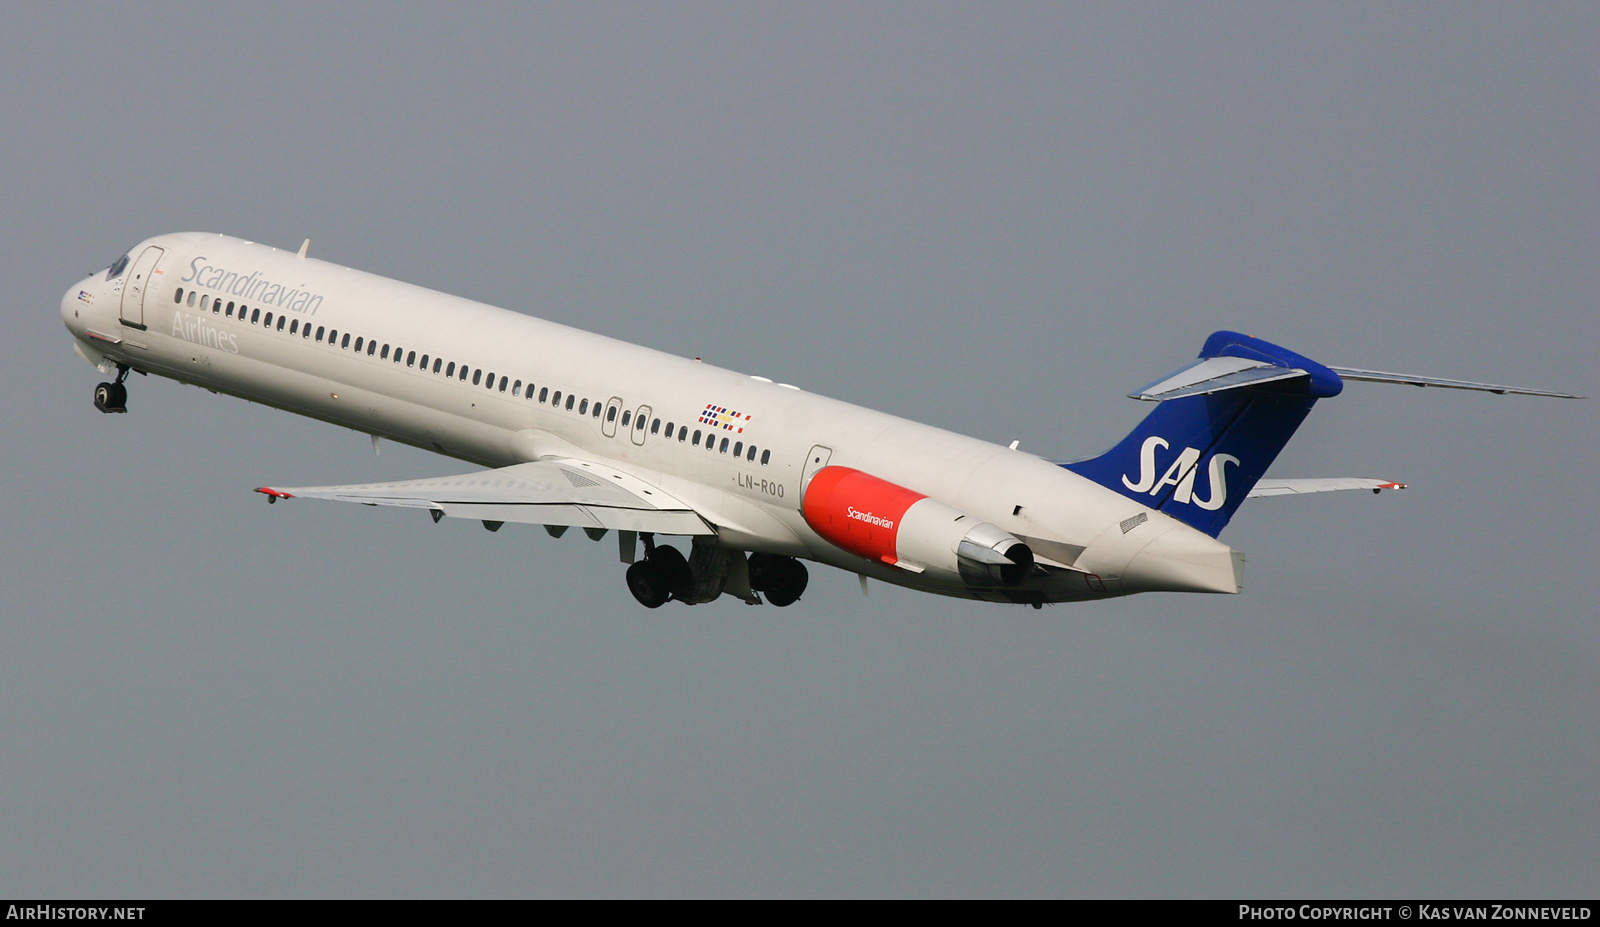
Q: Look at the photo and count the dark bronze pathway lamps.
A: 0